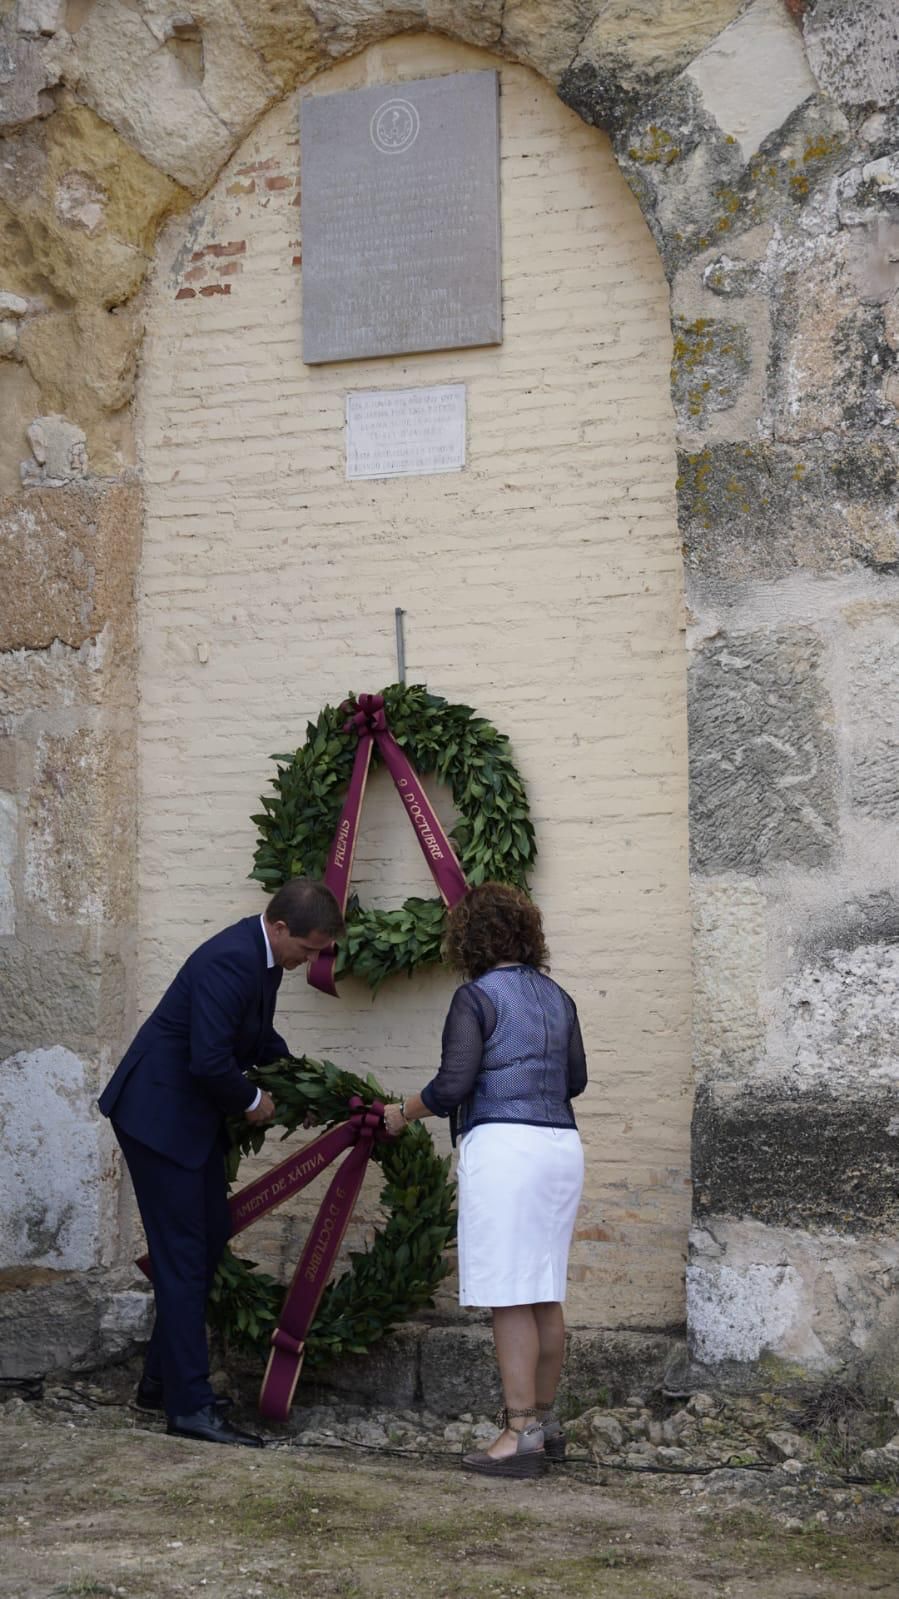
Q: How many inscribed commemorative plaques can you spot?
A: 2